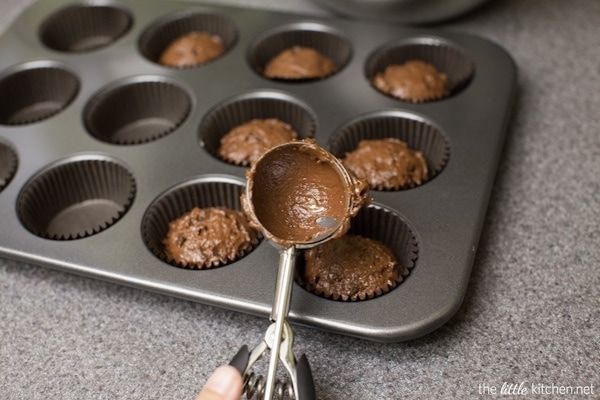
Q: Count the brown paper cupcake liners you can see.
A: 12